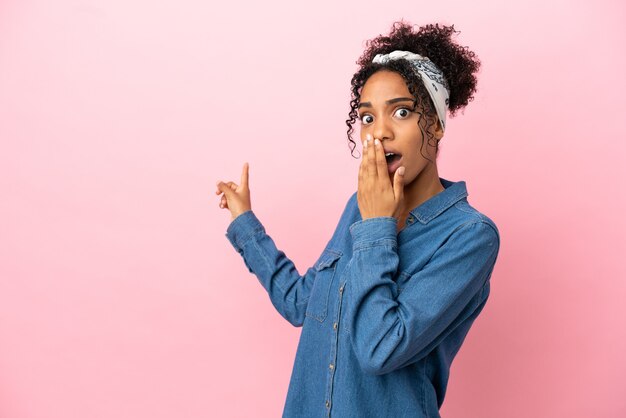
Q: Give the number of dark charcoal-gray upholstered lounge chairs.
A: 0